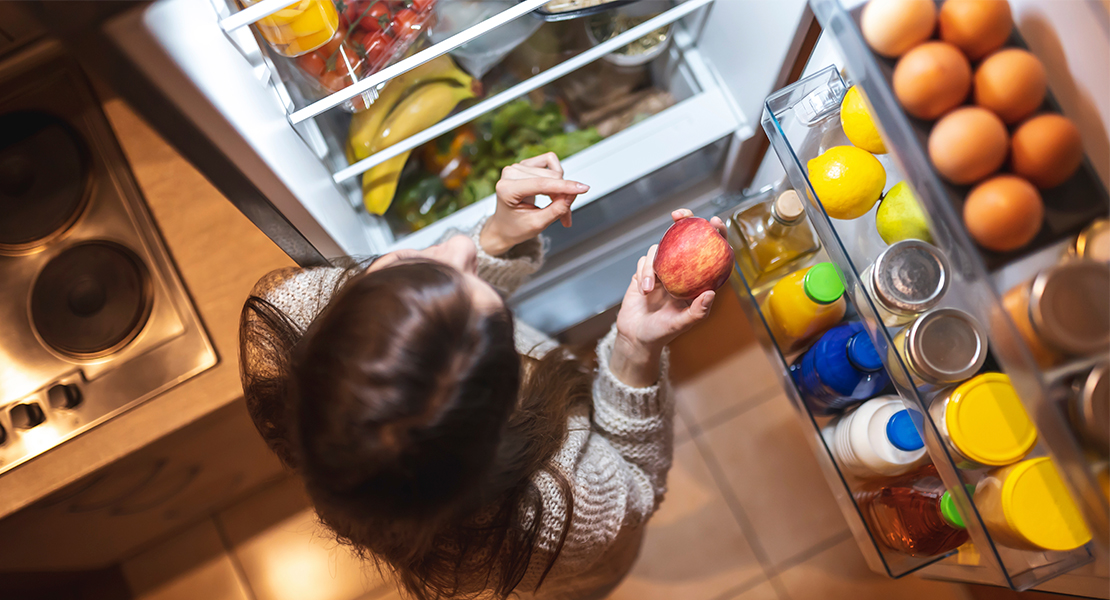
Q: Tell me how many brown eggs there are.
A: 7